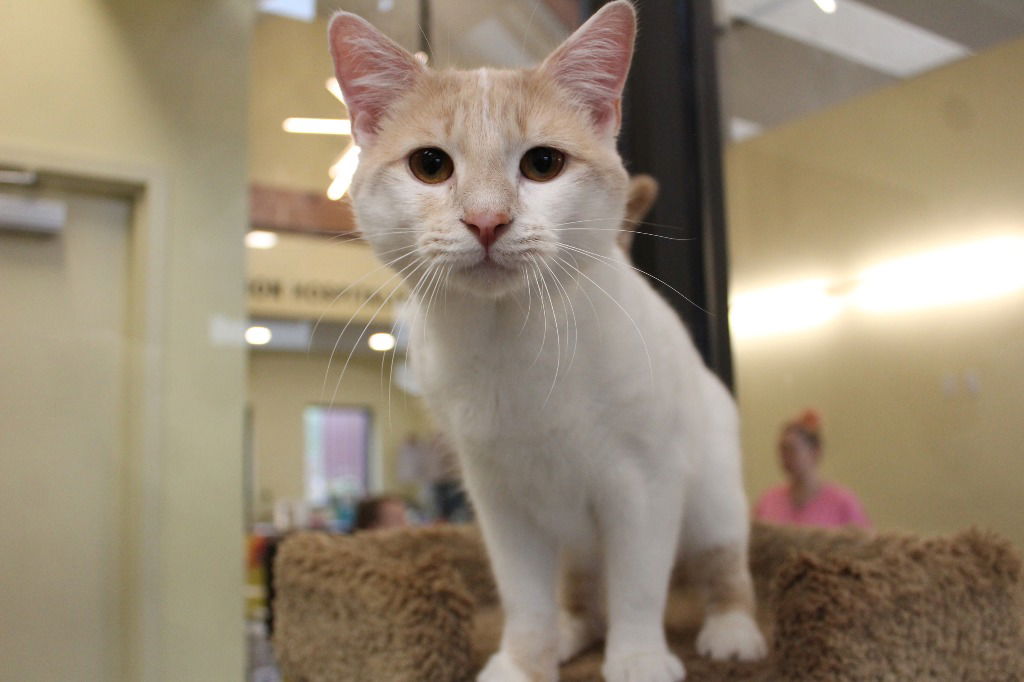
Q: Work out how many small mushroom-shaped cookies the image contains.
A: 0